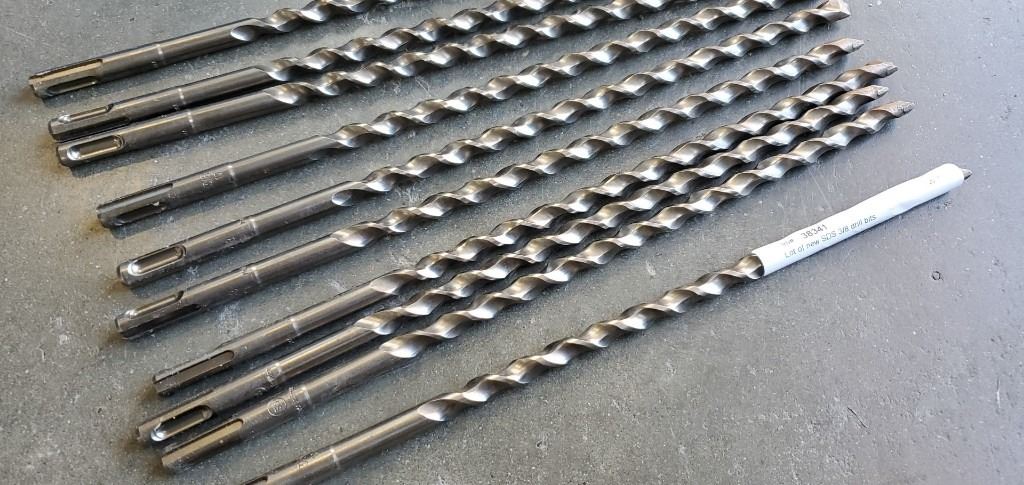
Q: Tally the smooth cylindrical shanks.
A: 10